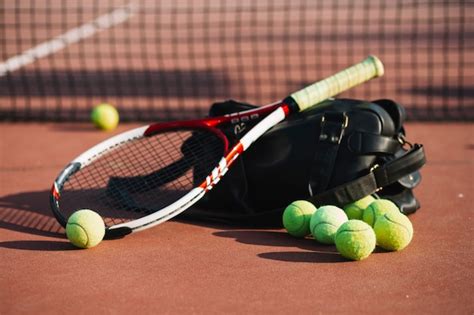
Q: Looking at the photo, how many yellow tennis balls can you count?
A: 8